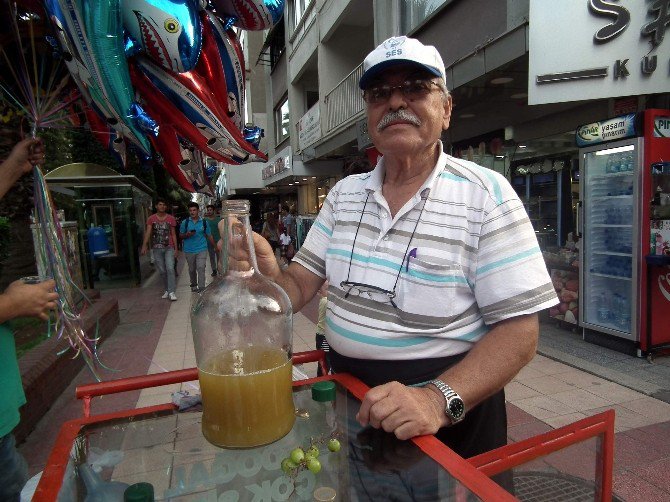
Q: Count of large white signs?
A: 1